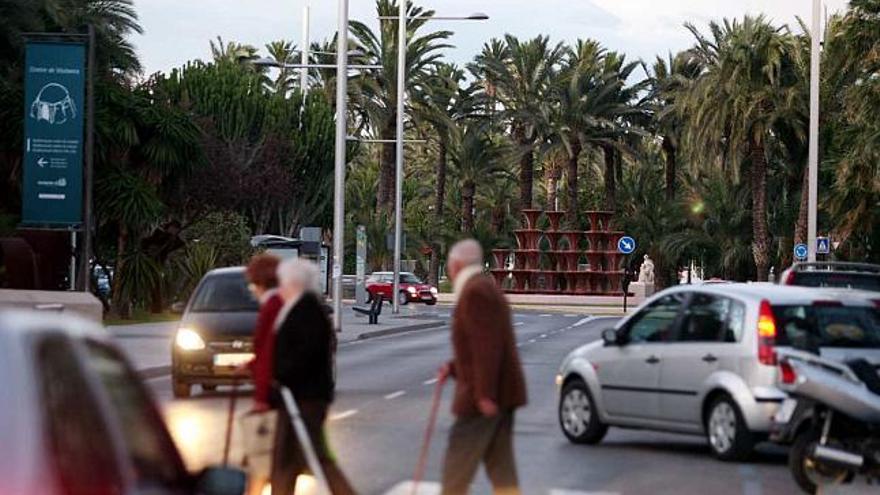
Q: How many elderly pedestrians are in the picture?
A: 3